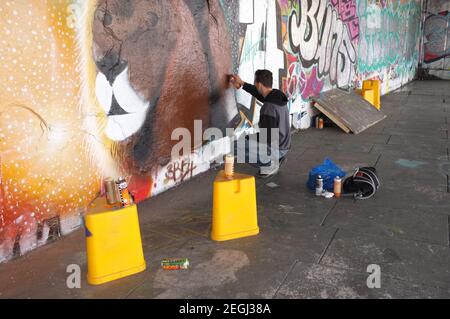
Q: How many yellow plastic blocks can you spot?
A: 3